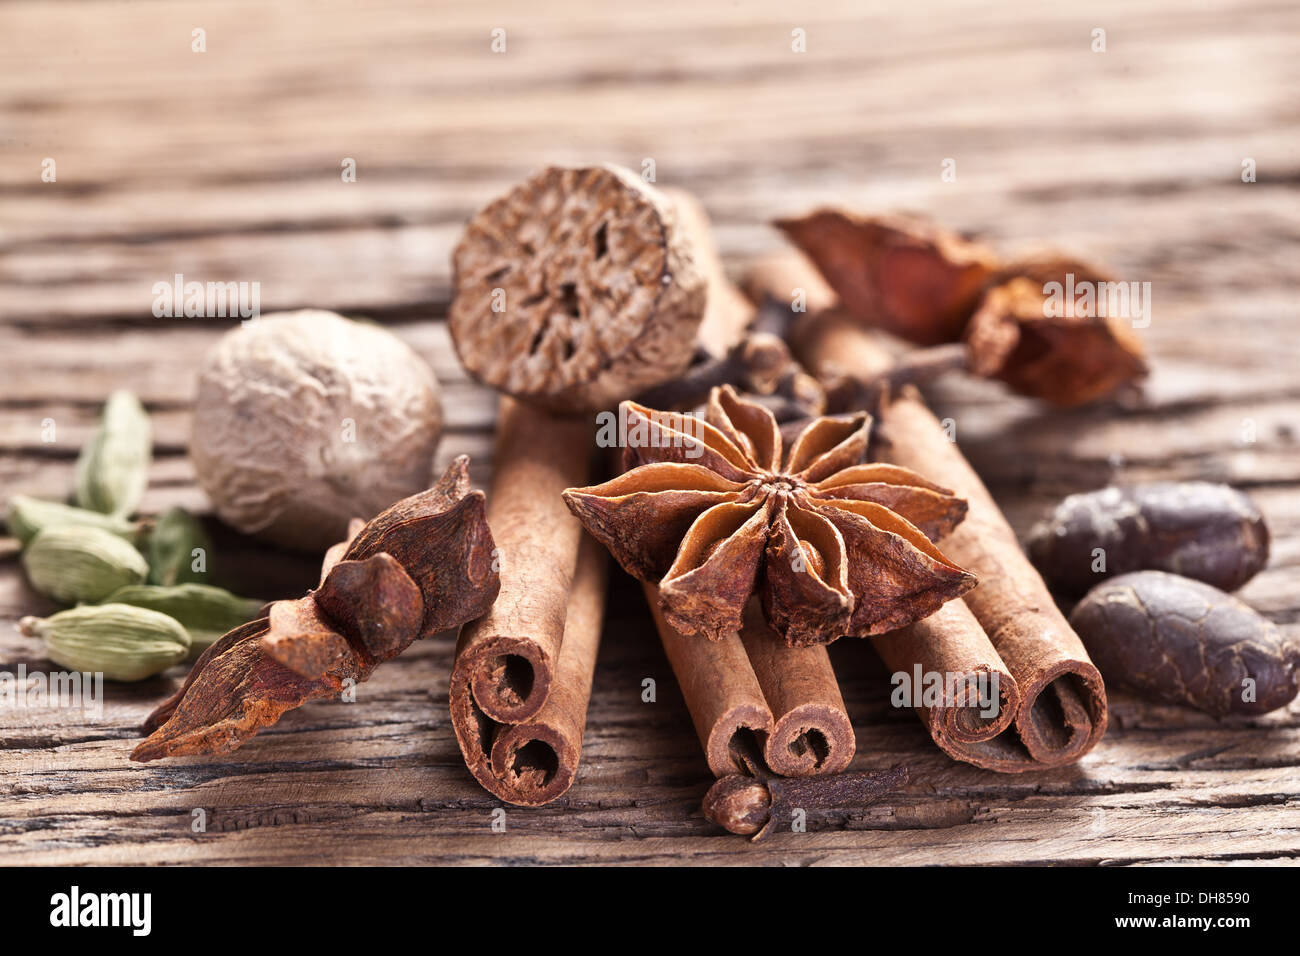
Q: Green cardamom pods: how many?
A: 6